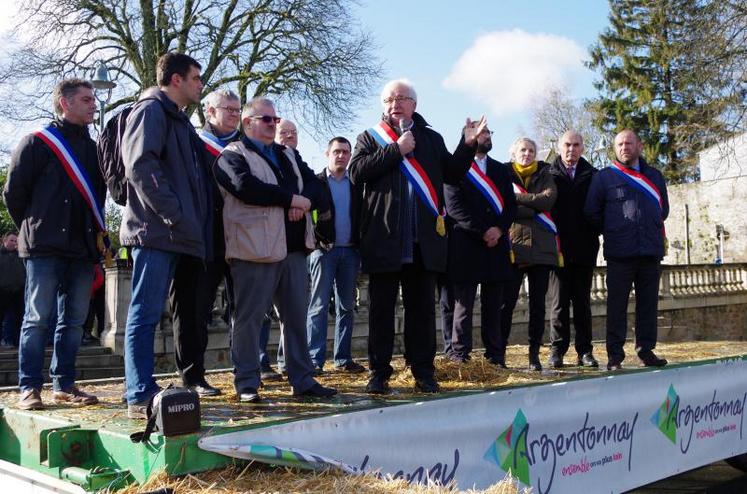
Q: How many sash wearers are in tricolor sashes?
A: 6